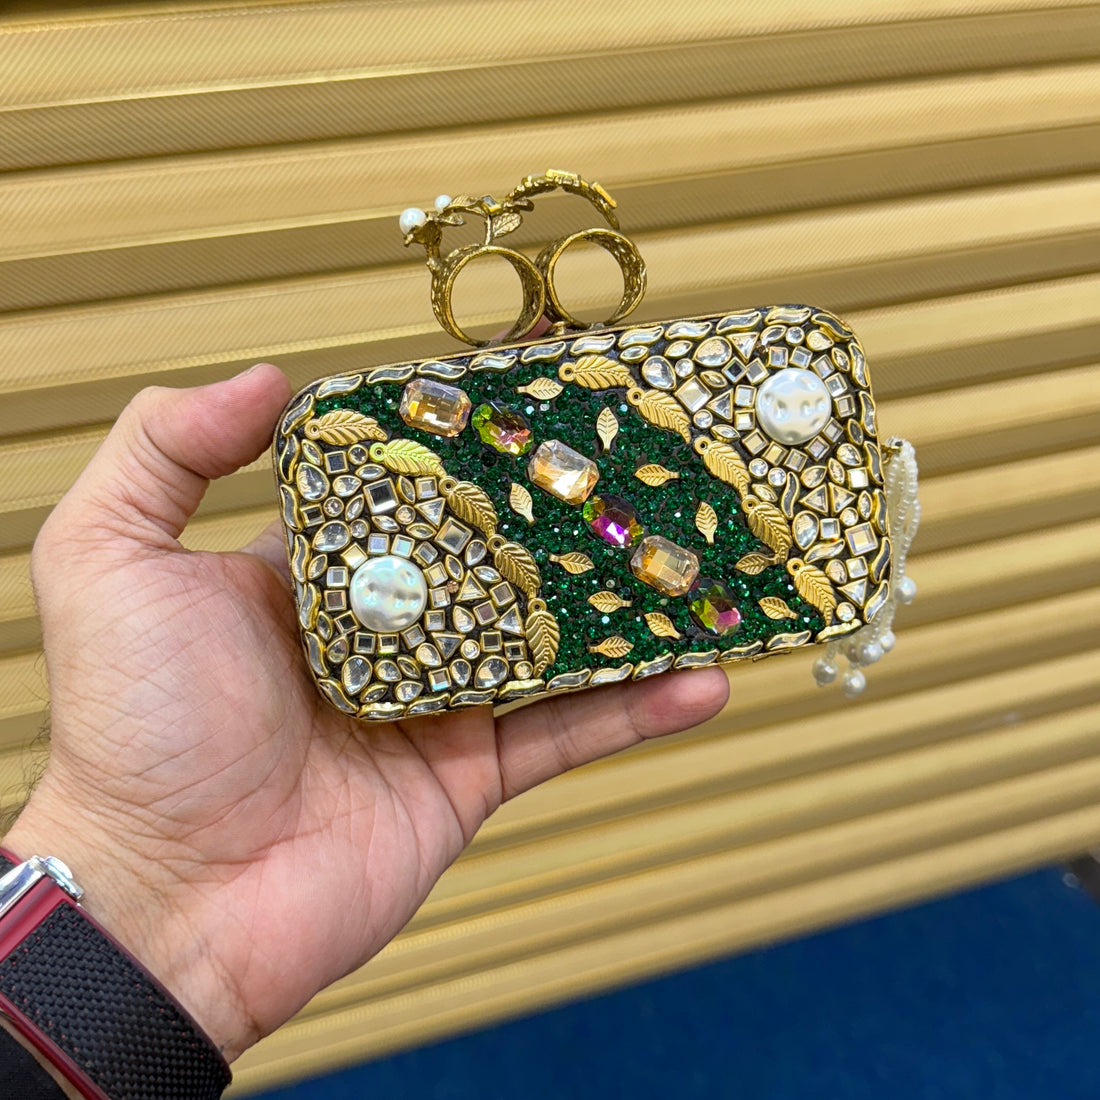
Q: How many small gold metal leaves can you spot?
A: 11